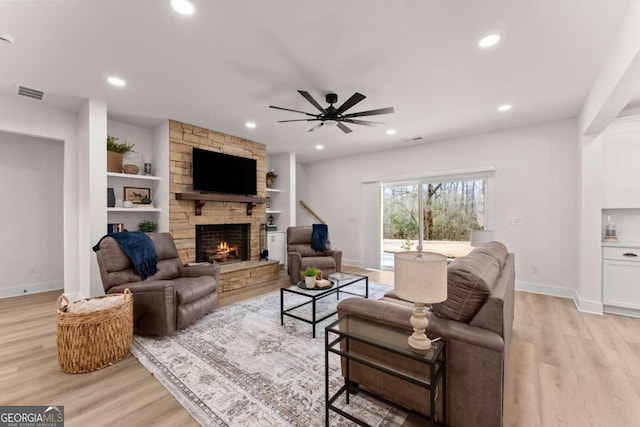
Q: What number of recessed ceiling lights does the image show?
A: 7